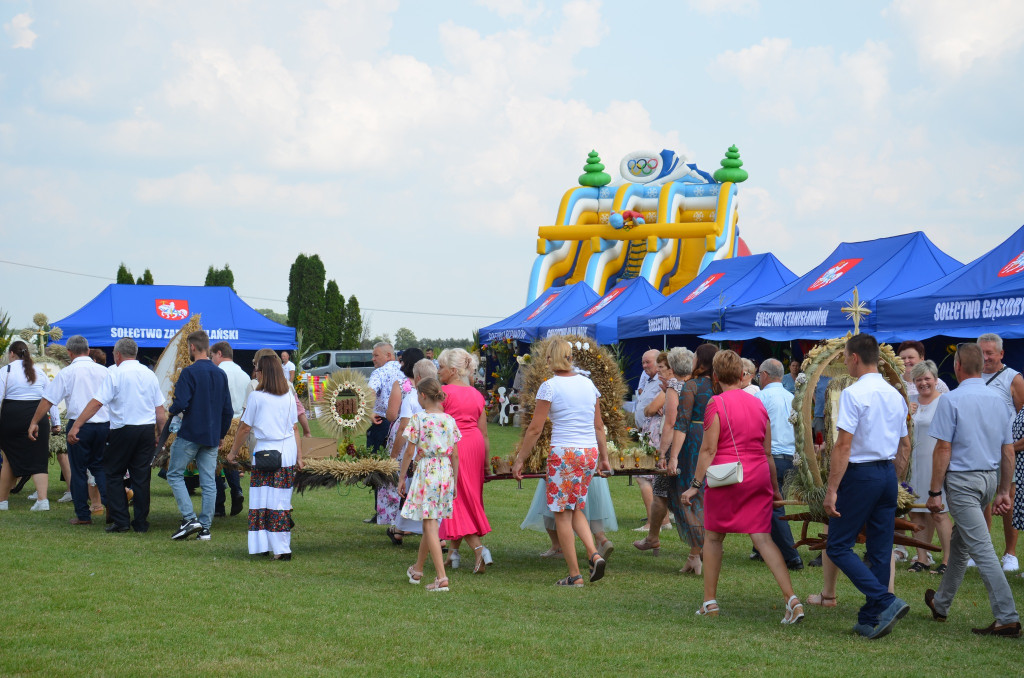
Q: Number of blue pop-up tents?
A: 6